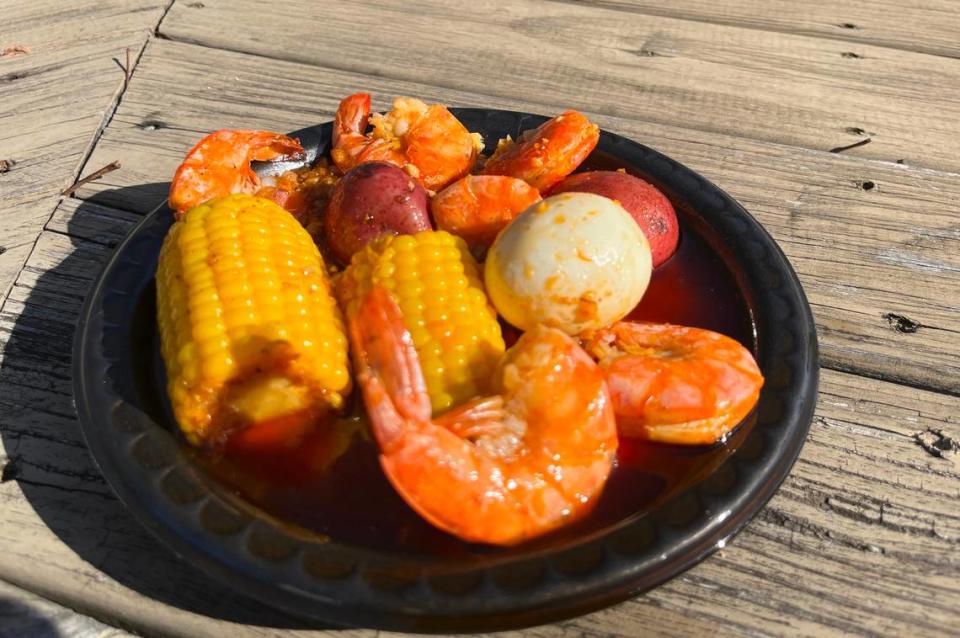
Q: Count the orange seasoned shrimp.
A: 6